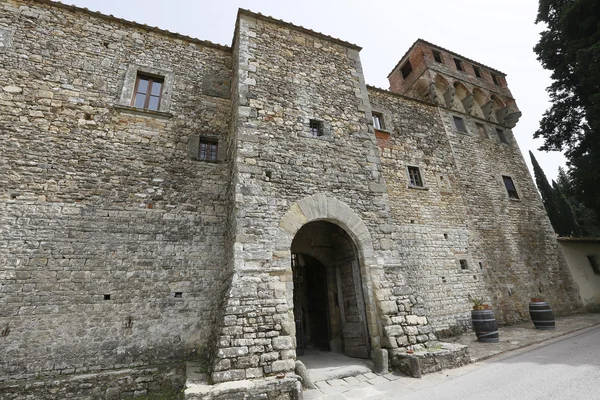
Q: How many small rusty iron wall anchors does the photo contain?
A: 2